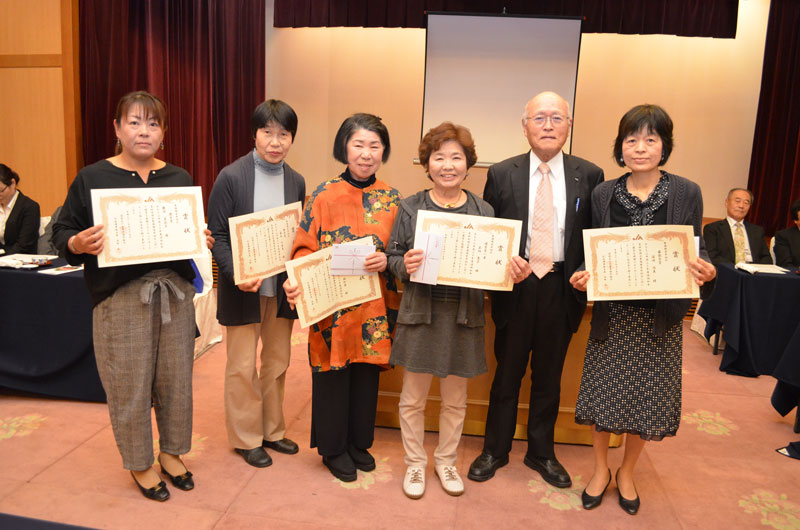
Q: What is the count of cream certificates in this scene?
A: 5